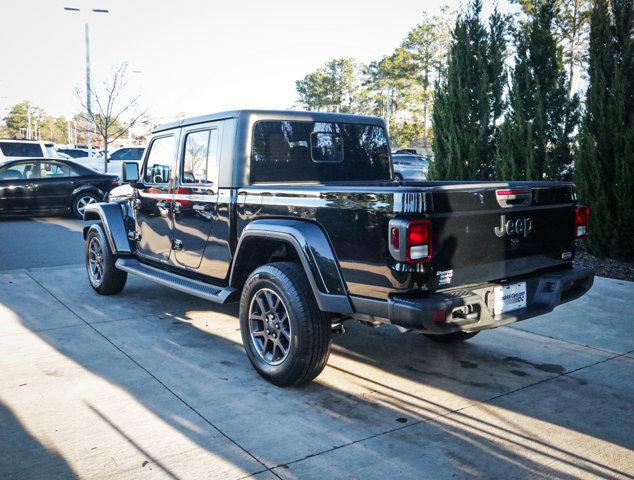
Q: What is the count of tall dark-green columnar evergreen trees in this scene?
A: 3